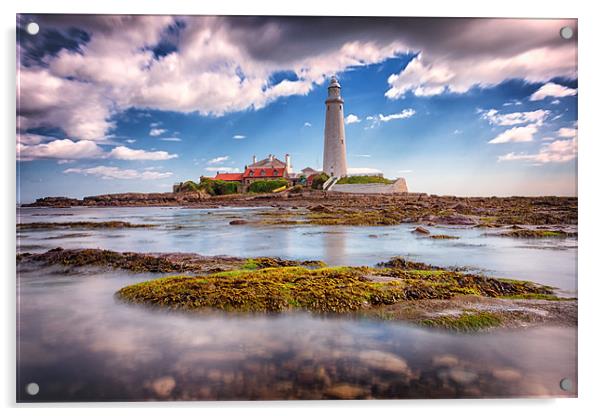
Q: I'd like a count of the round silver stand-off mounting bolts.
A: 4